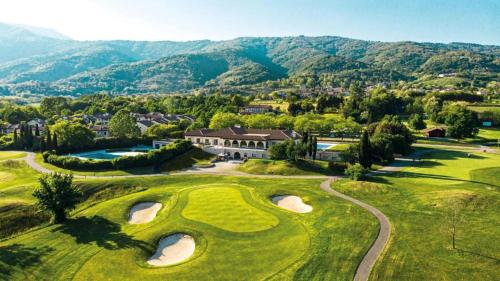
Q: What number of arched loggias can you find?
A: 5